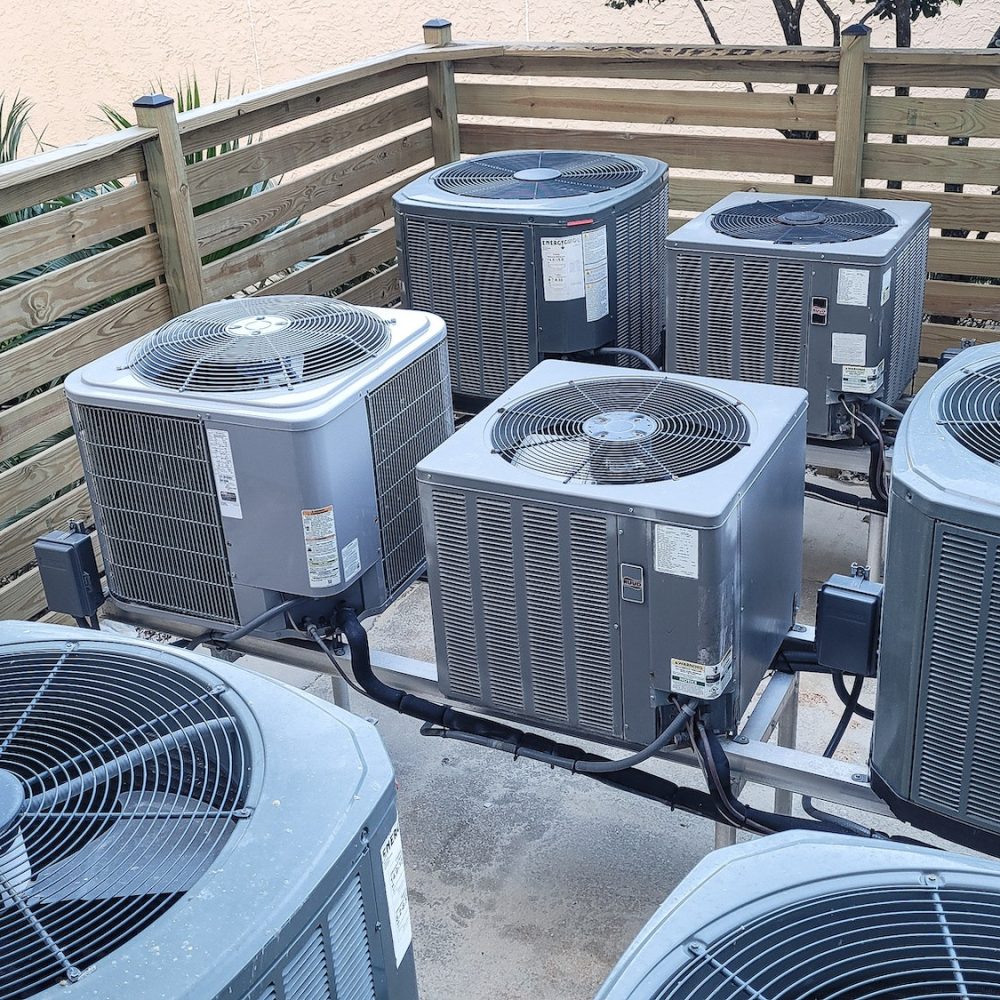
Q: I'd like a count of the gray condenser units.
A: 7